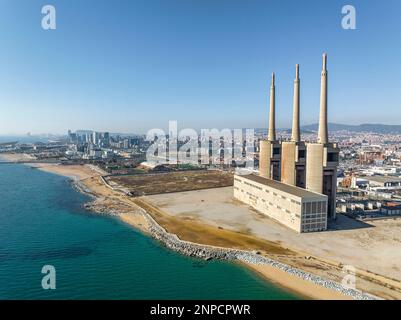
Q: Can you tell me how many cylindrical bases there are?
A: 3